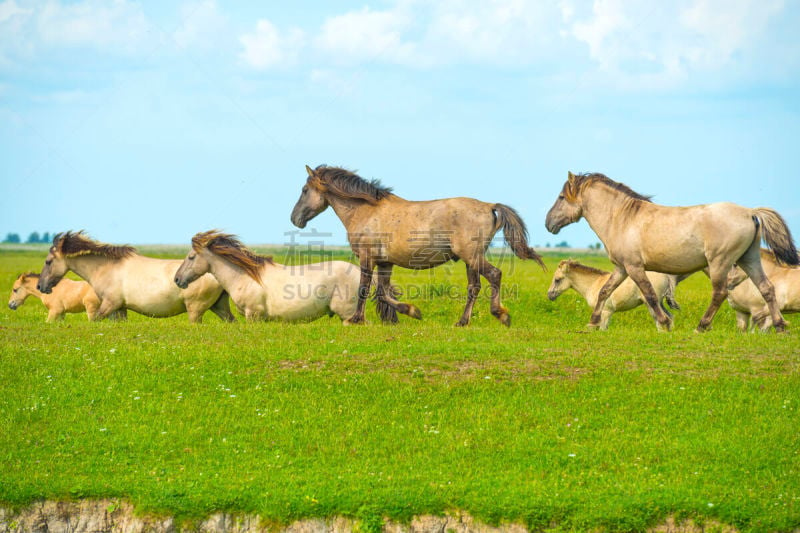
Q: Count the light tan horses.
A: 6